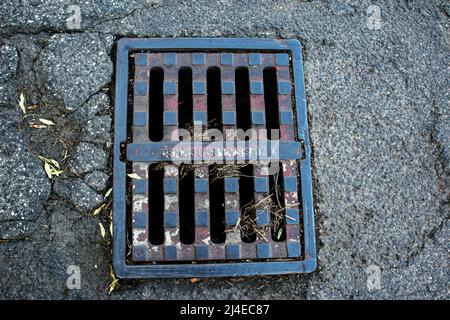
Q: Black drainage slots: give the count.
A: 10